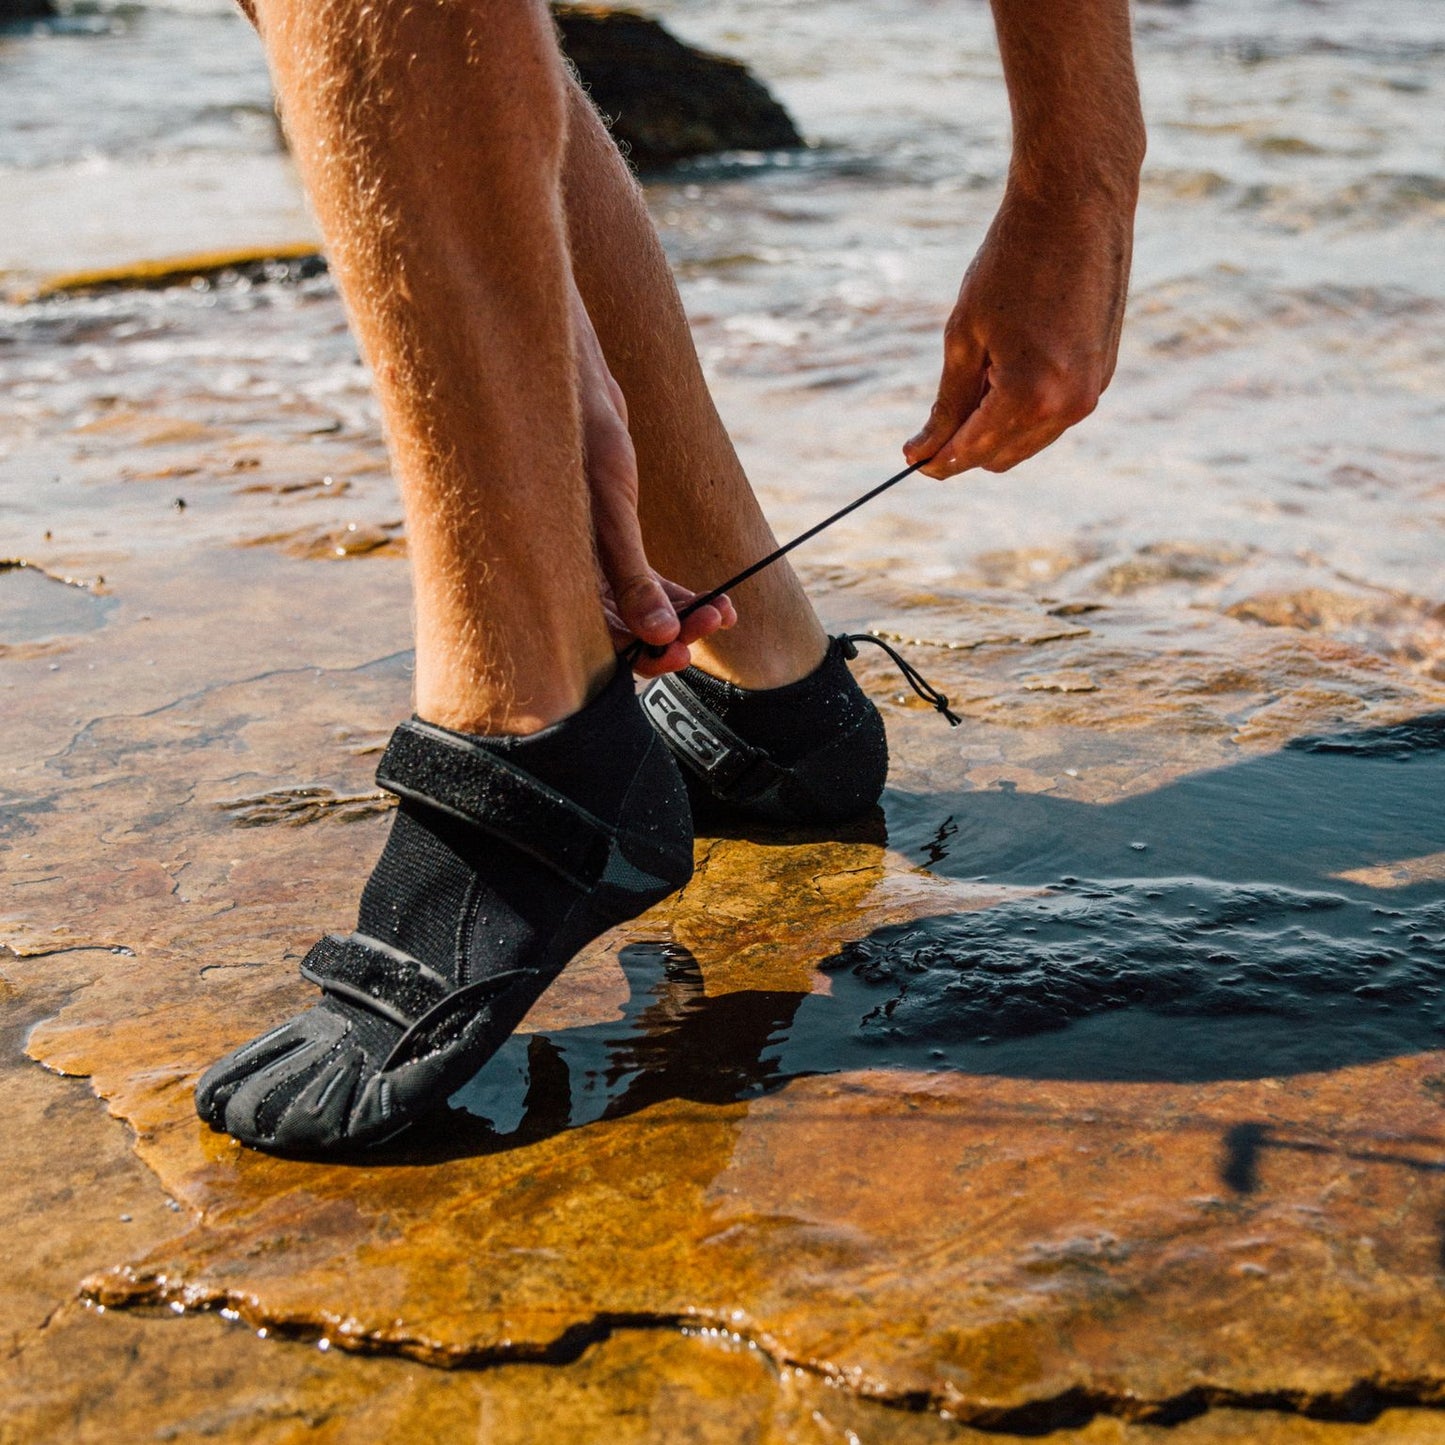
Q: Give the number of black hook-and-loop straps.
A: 3